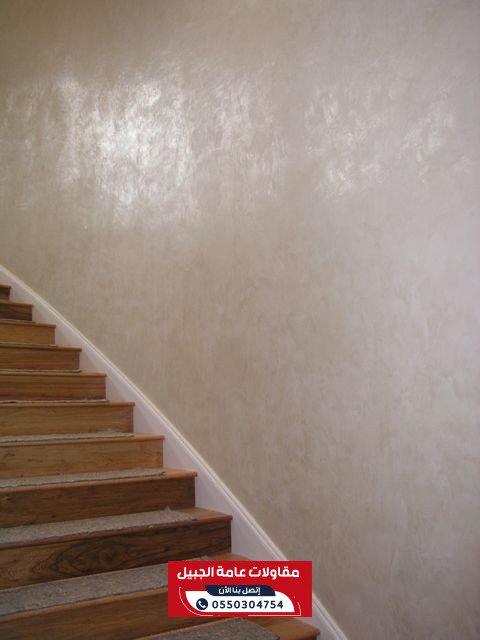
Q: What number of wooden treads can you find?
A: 11